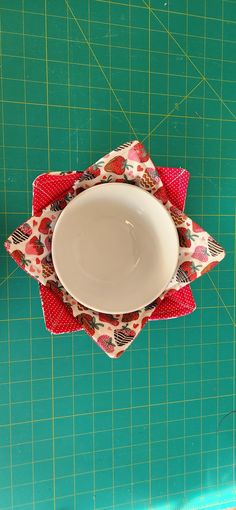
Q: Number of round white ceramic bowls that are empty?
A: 1